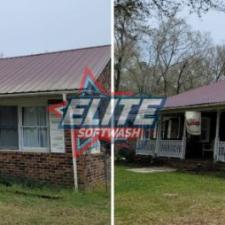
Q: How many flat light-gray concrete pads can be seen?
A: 1